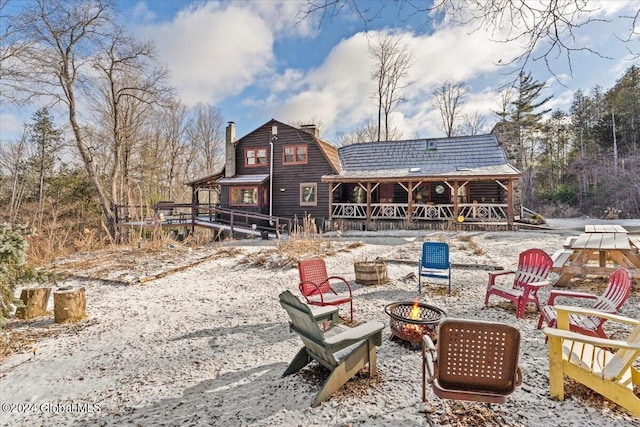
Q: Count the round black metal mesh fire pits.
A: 1